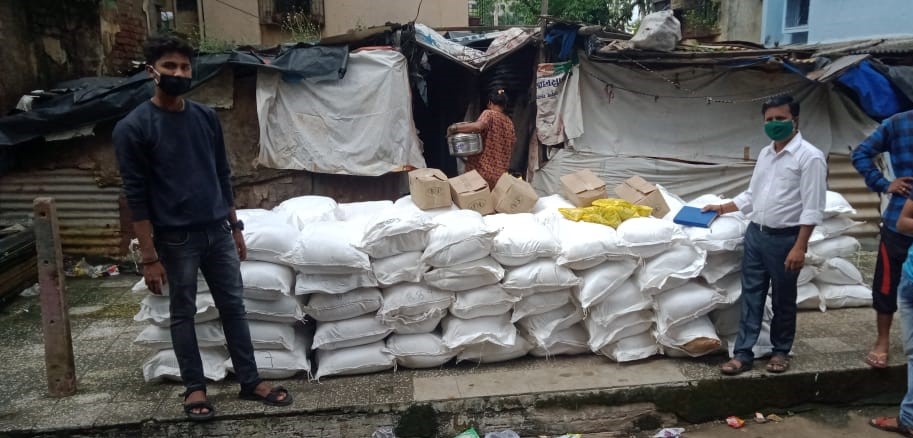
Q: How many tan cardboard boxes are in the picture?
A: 5